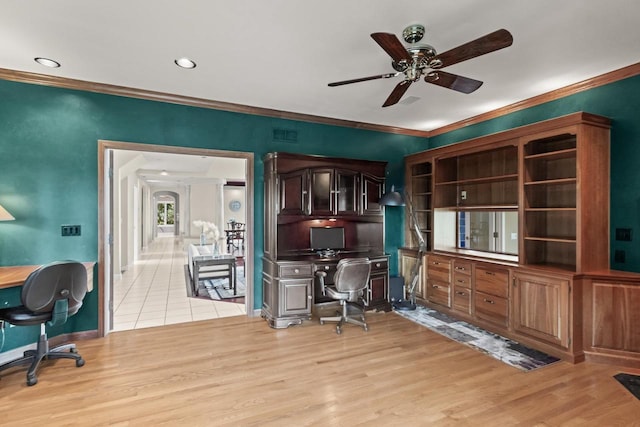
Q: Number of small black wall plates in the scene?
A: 3